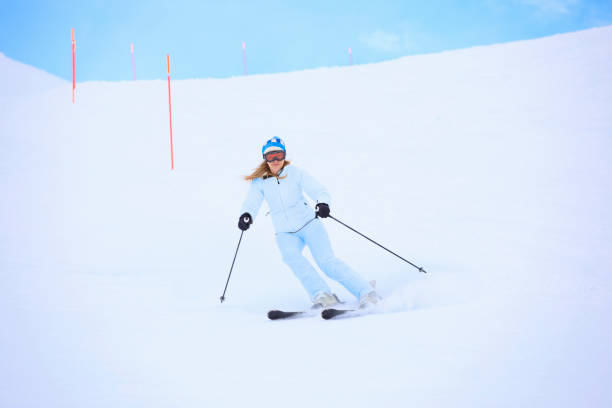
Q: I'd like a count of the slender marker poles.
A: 5